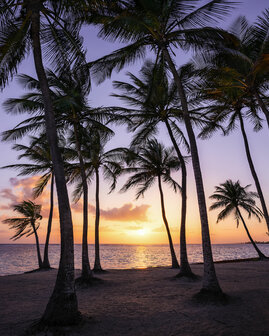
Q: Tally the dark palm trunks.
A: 11